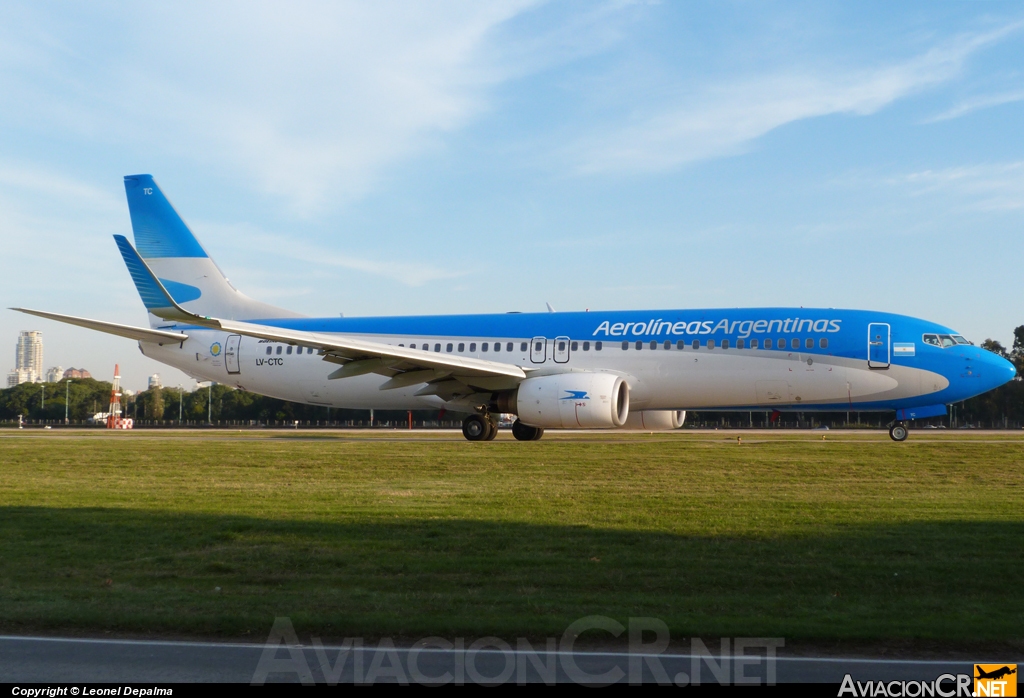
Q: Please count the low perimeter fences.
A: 1